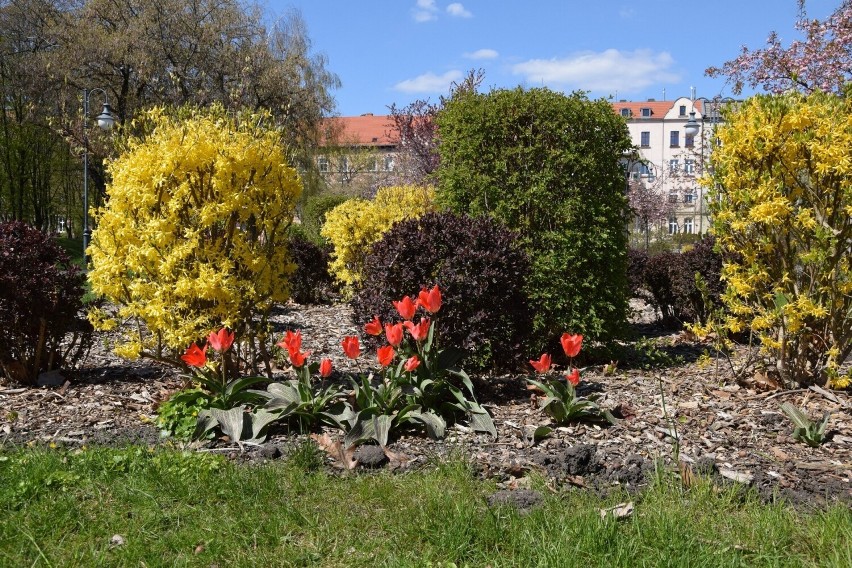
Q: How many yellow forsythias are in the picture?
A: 3